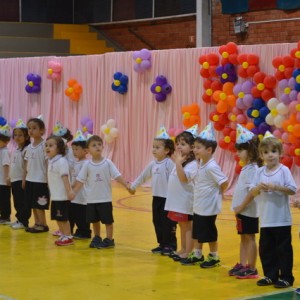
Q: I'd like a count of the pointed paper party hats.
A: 11